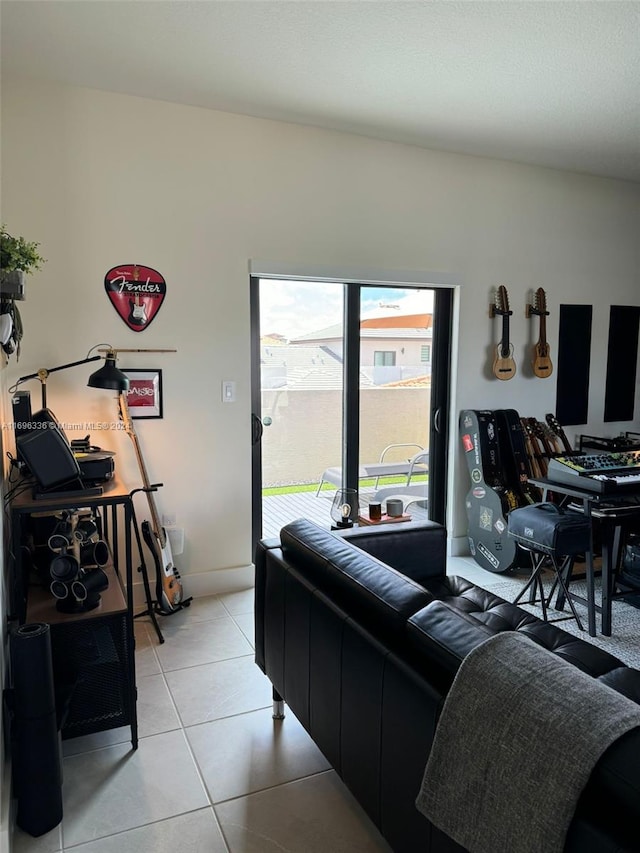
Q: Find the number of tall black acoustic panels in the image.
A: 2